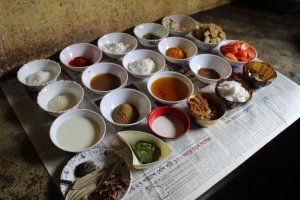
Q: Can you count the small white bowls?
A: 15